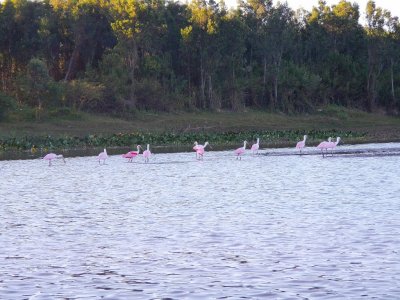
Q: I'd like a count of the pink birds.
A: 11